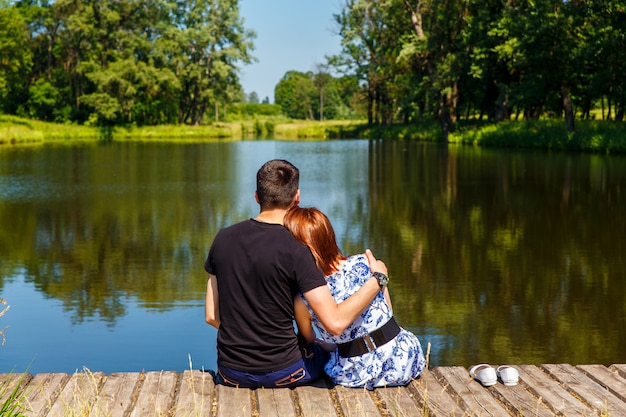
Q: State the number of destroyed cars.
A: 0